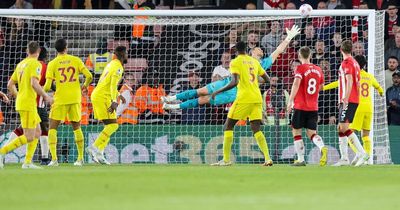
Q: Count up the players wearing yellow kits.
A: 5